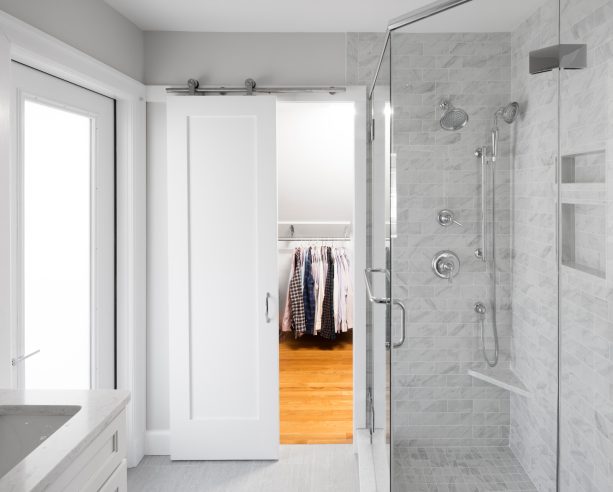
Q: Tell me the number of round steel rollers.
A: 2